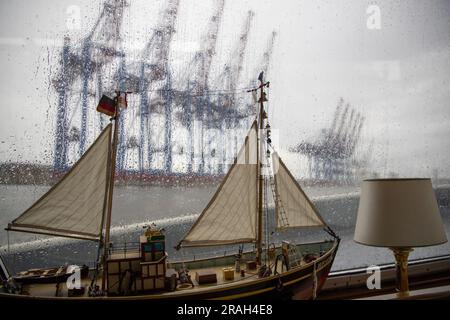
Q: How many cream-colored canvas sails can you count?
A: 3